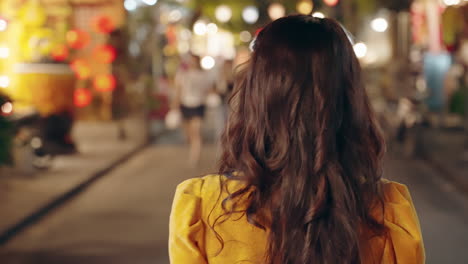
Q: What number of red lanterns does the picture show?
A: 7